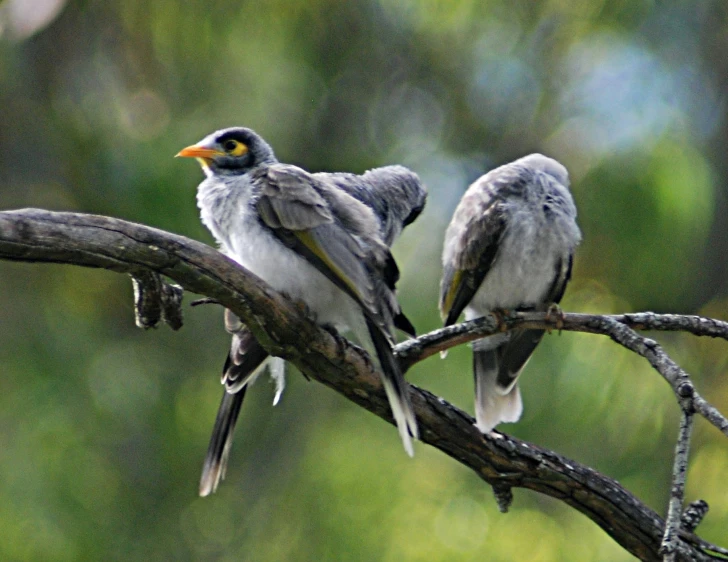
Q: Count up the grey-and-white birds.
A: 3